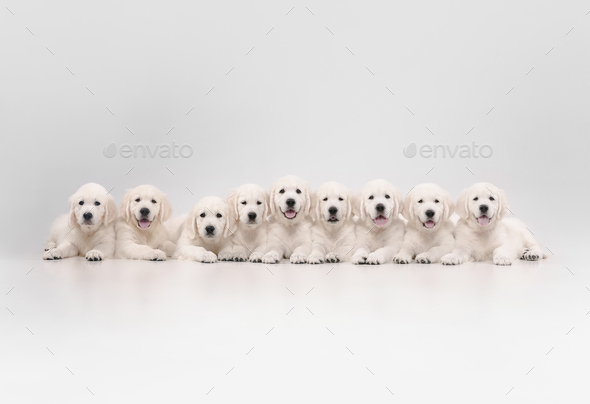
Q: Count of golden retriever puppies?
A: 9